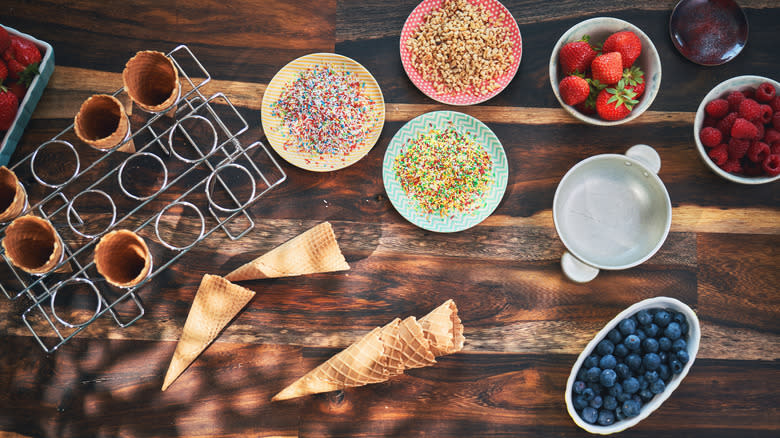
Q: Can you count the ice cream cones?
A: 11